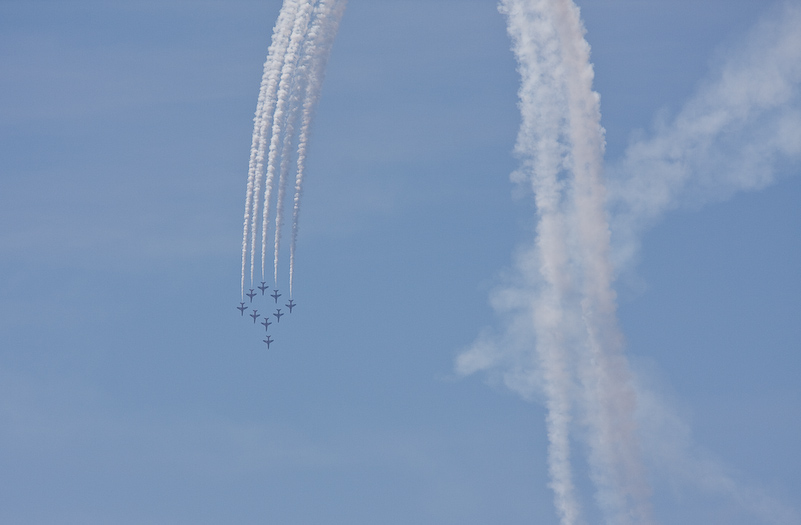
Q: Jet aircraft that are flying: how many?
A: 9